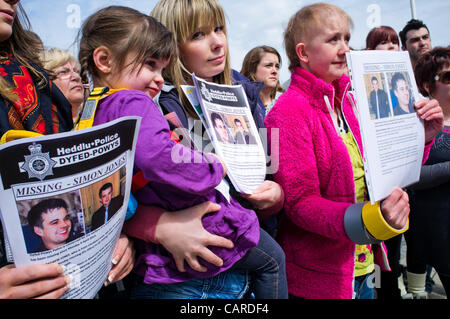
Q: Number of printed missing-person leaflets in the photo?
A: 3